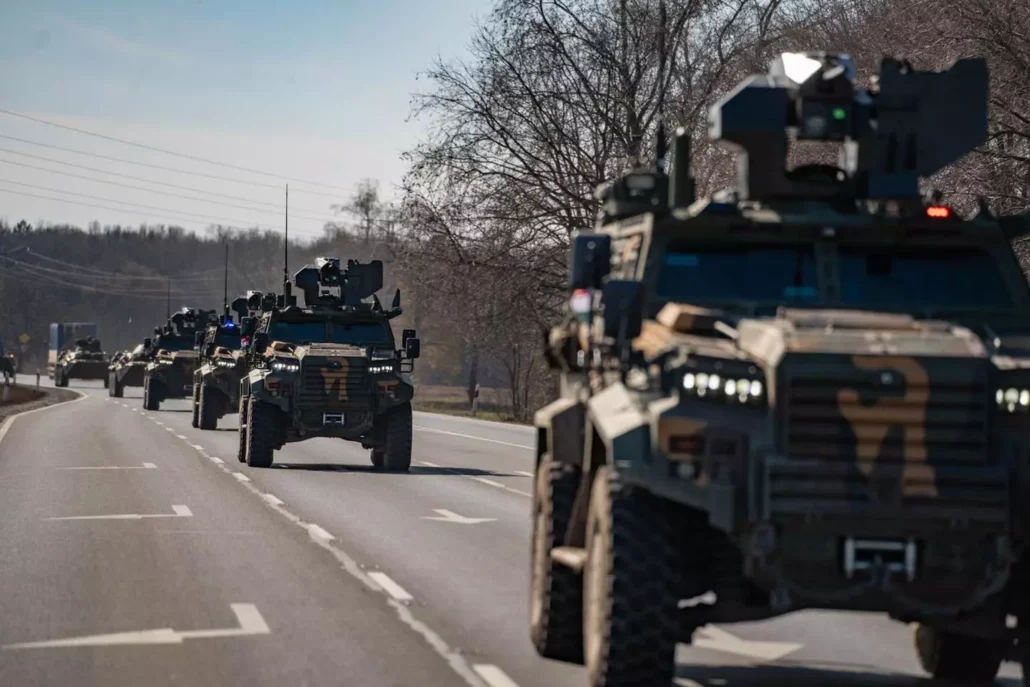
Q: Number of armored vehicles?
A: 6